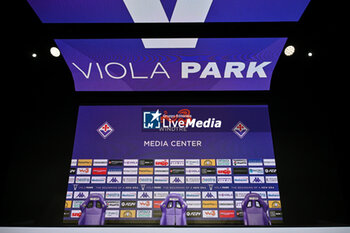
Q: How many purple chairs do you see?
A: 3